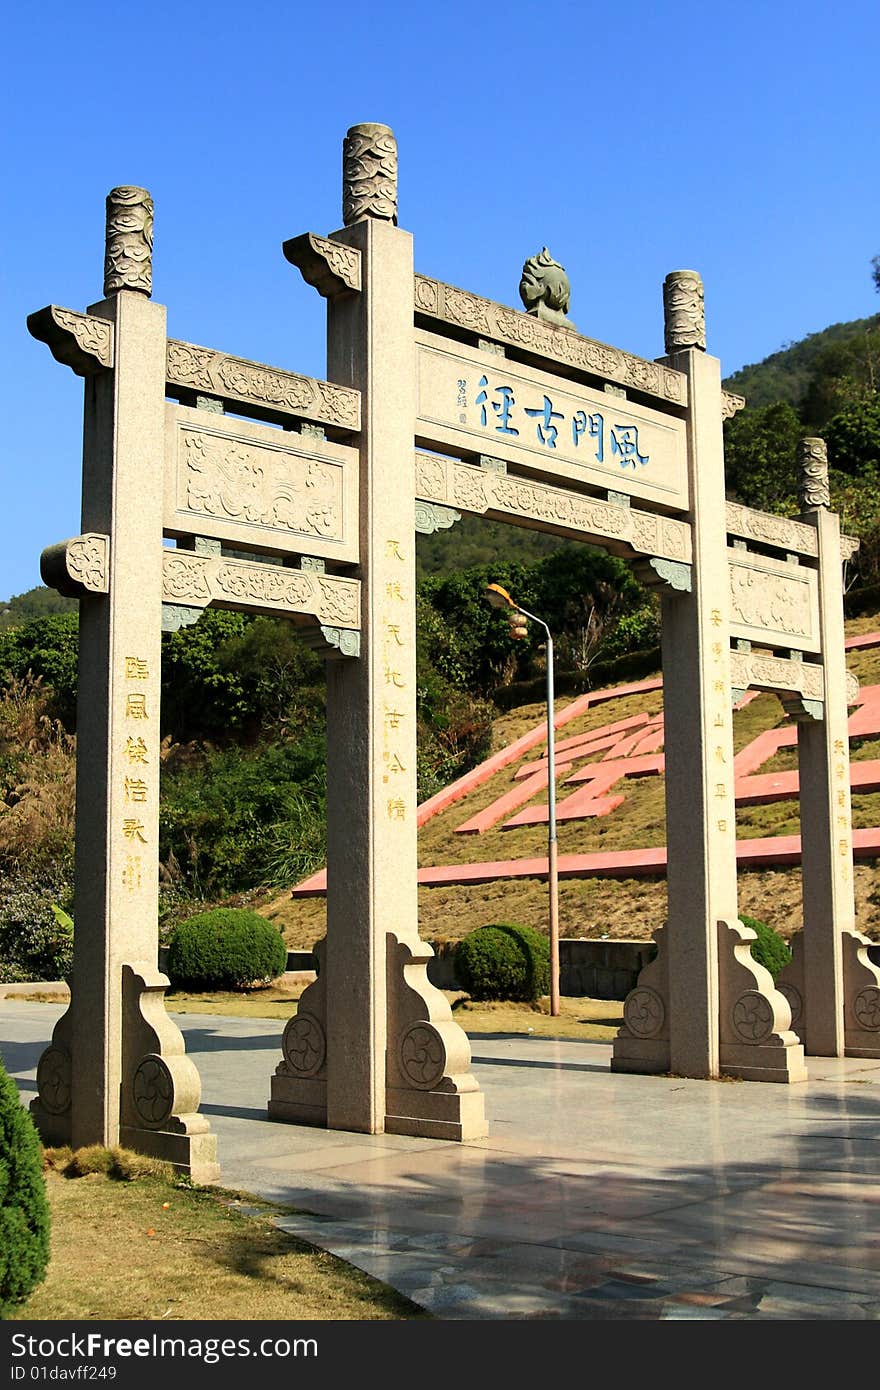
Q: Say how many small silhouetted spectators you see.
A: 0